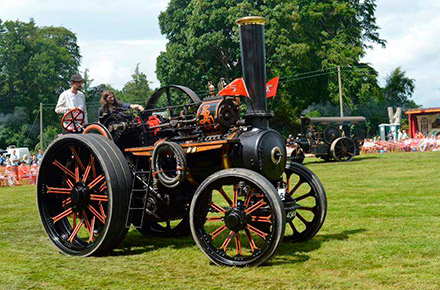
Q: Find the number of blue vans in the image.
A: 0